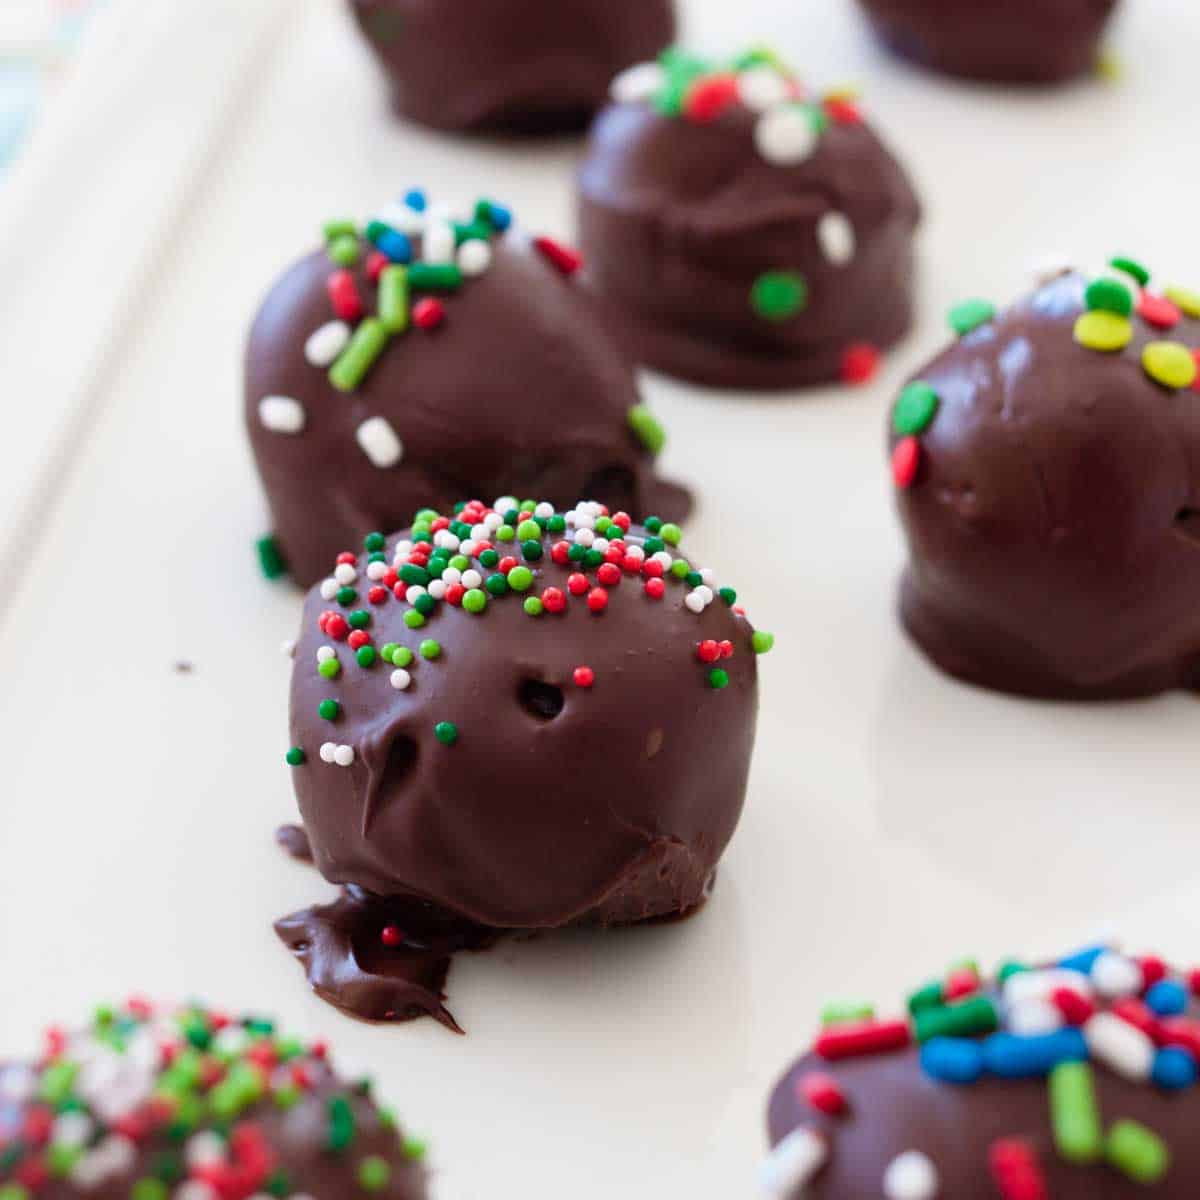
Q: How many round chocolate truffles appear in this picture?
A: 8